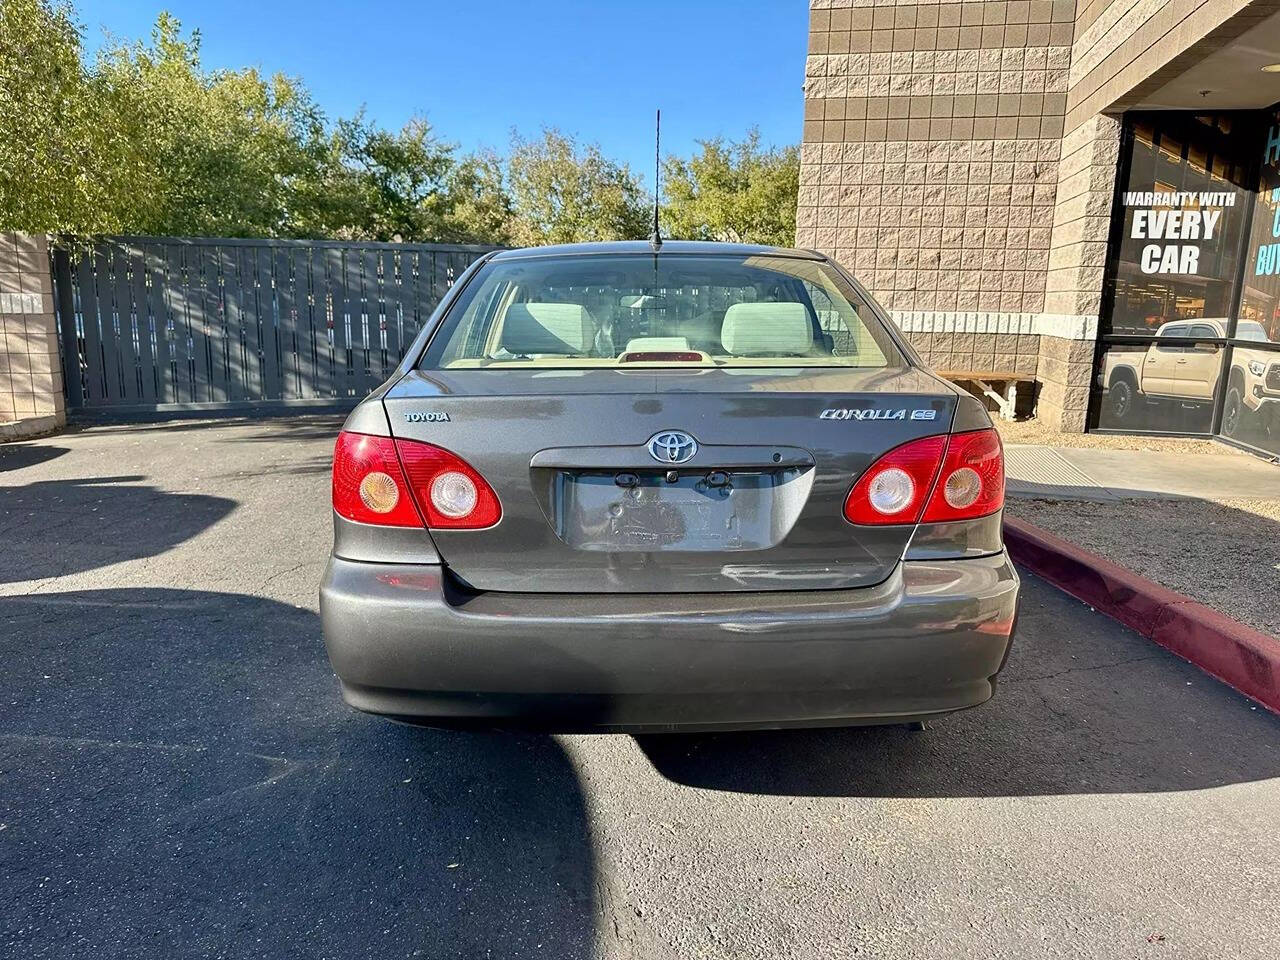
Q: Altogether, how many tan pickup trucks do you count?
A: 1